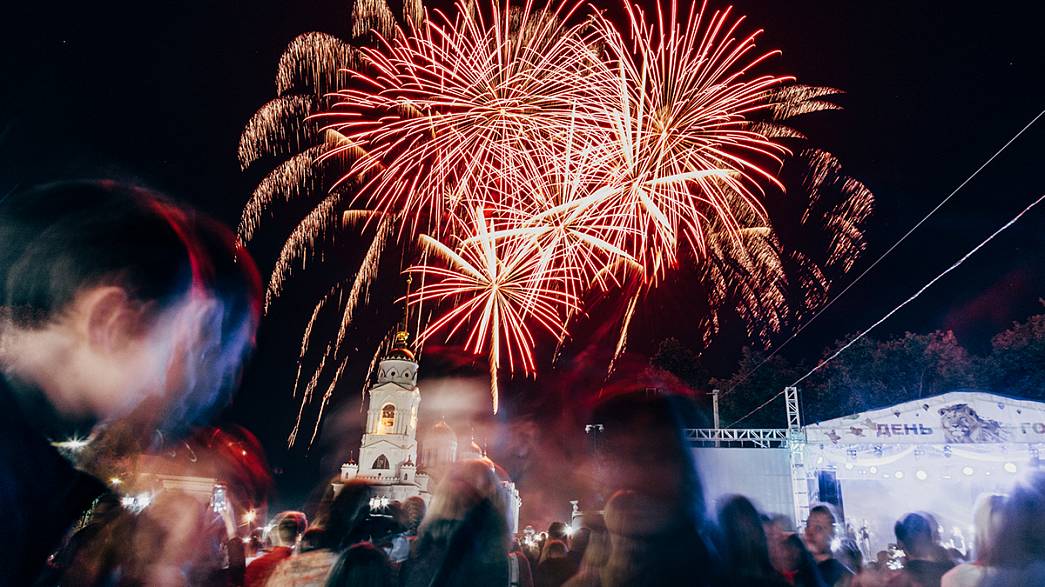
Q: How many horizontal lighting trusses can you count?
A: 1